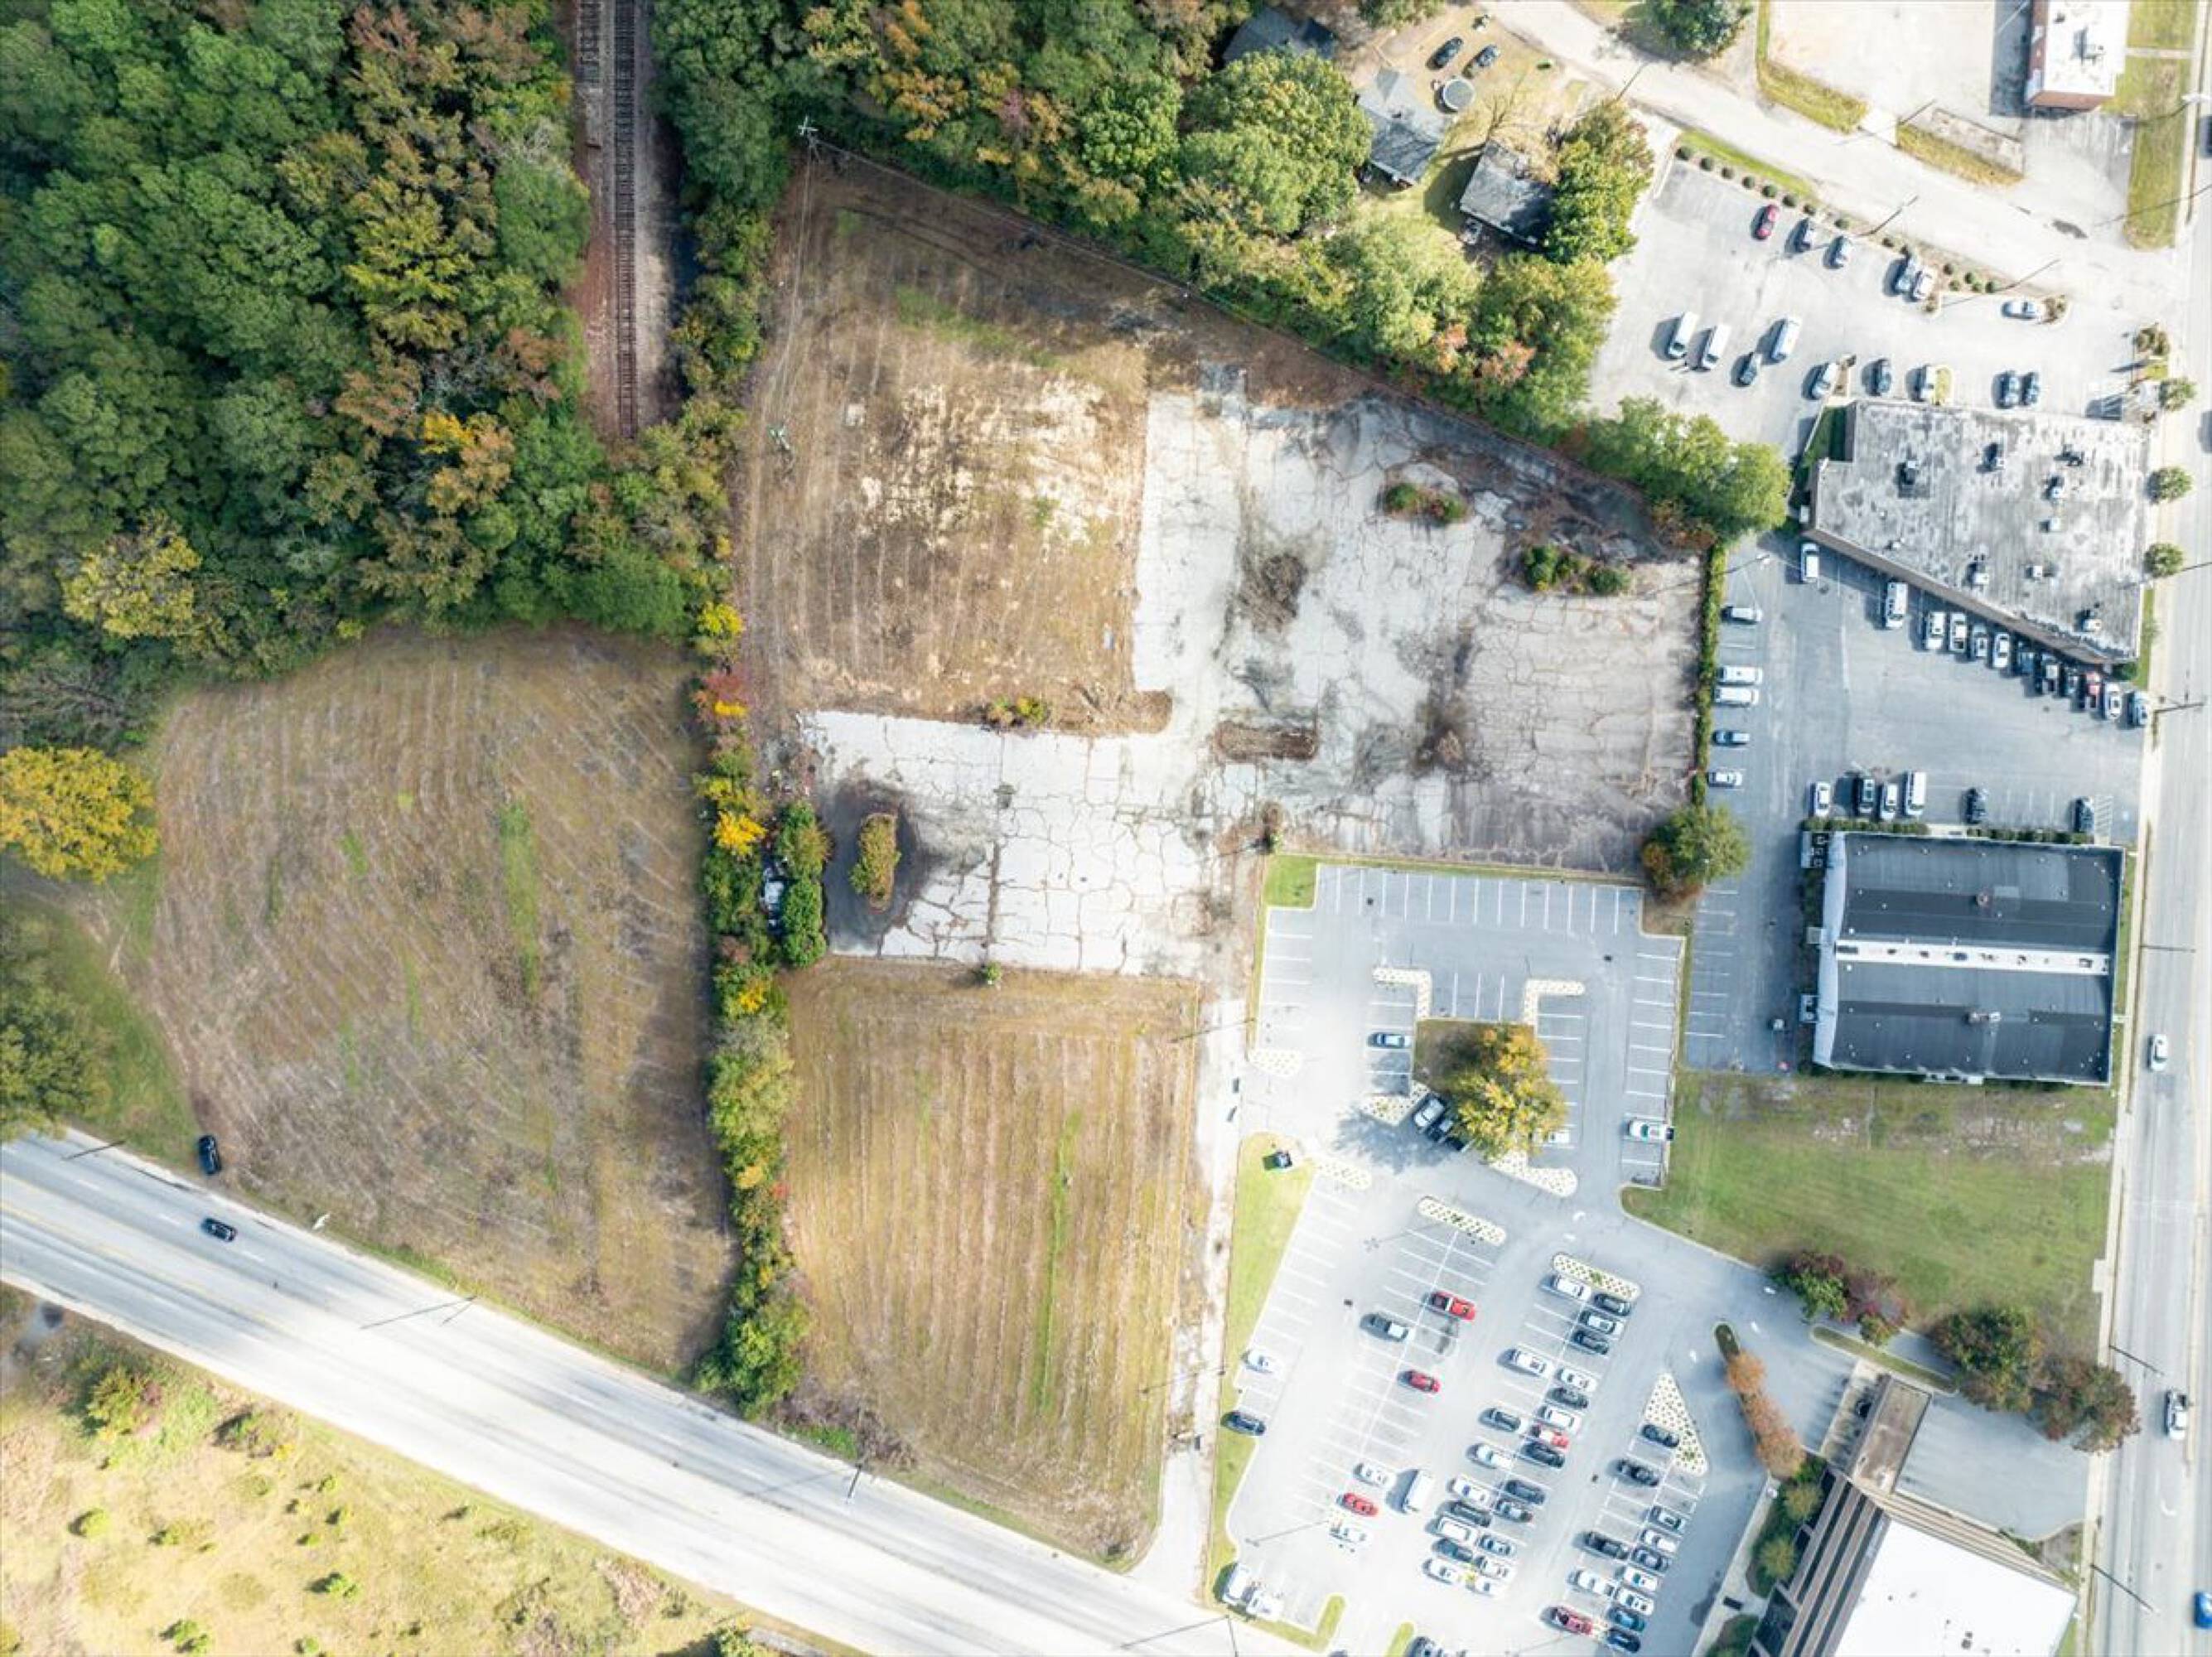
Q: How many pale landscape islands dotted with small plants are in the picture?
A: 9